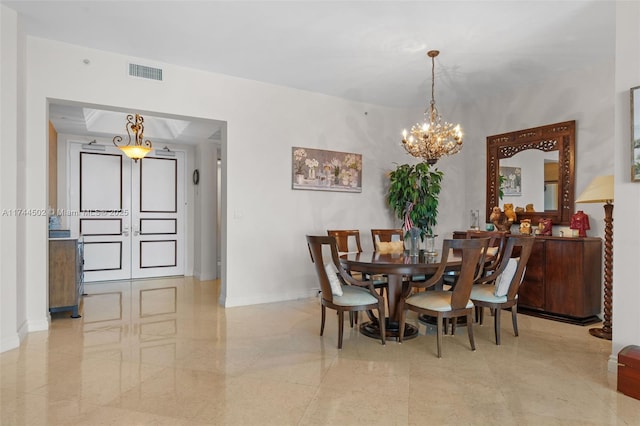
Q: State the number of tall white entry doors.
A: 2